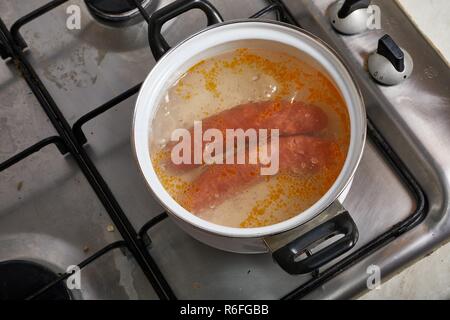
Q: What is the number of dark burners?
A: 2